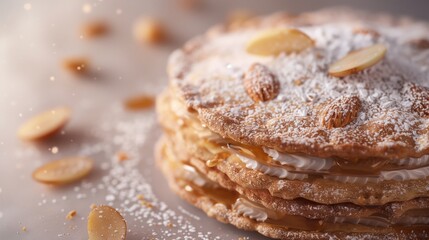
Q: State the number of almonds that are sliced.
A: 5